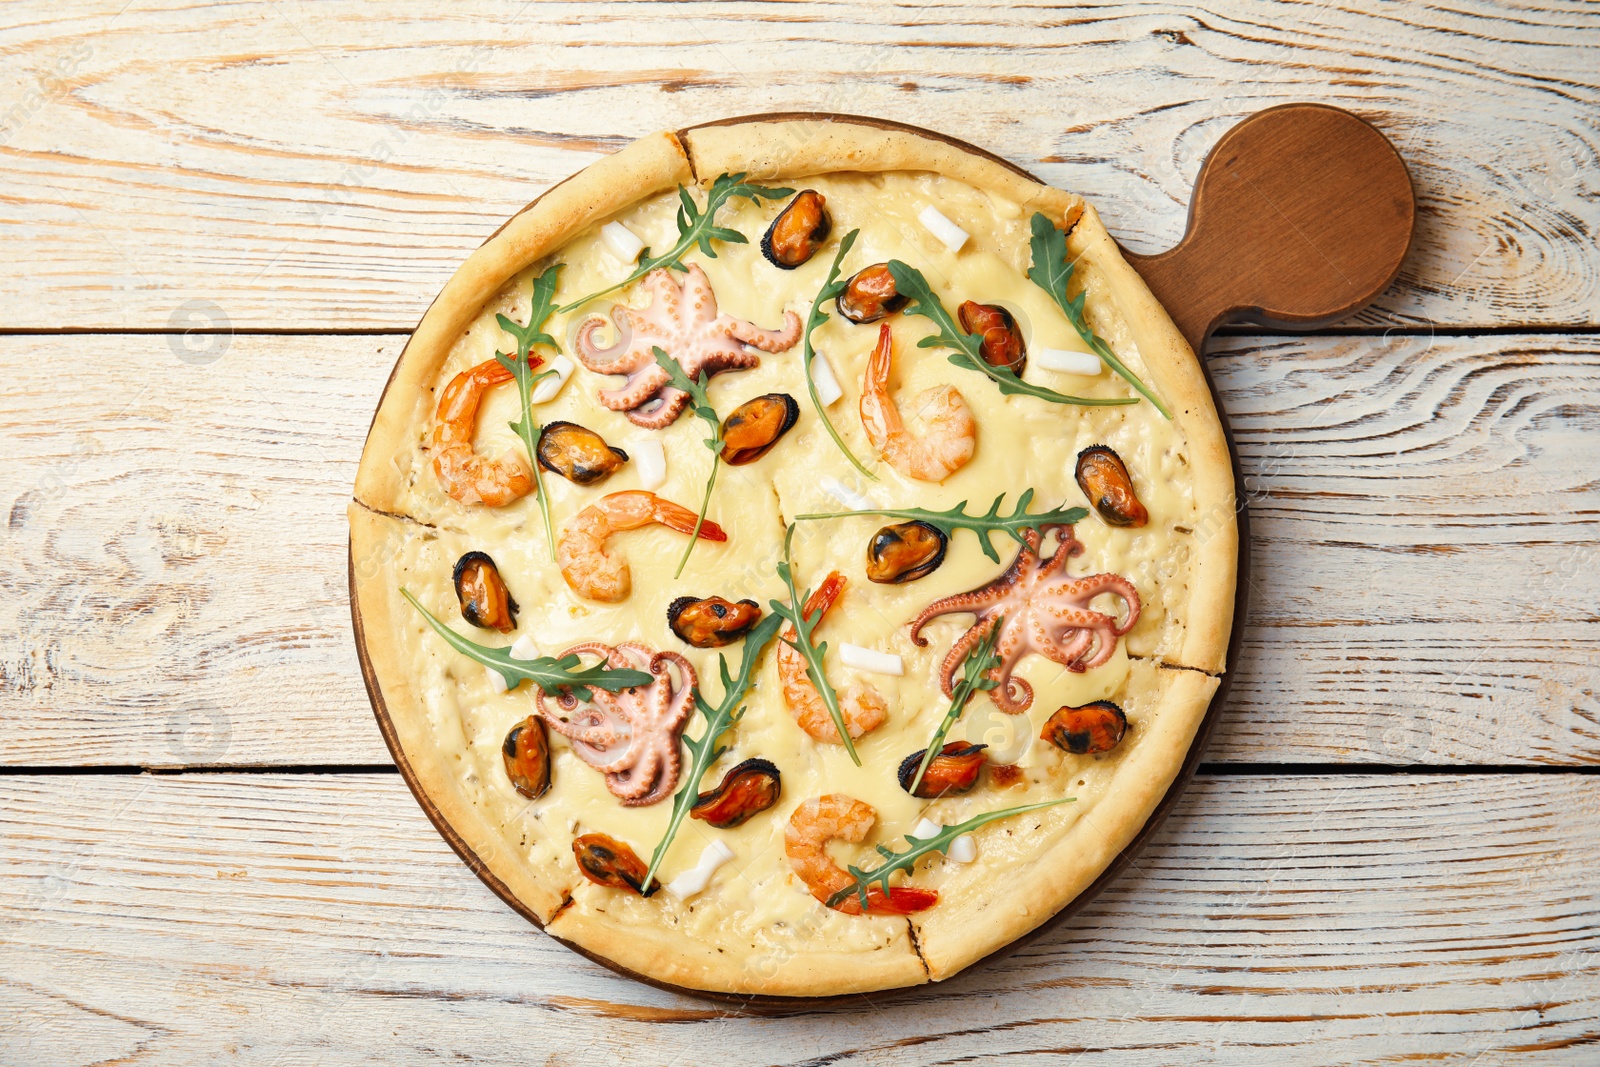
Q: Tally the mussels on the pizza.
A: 14